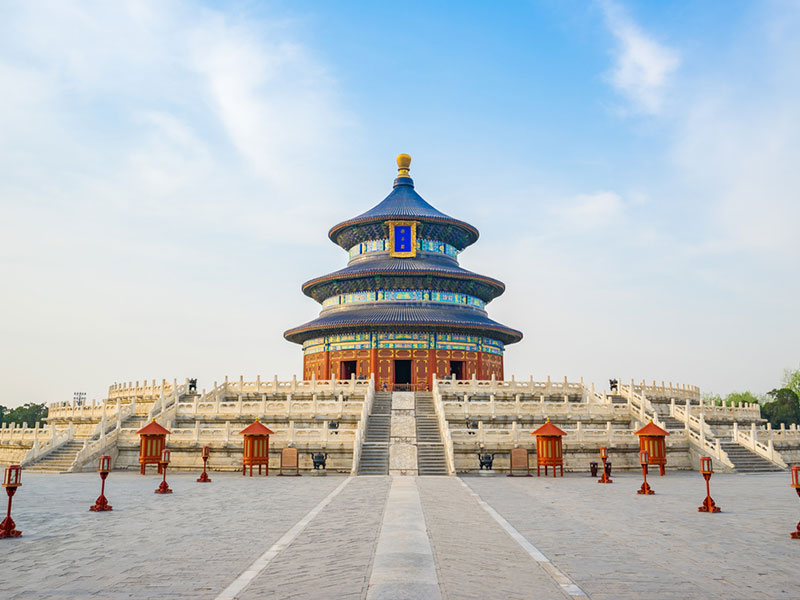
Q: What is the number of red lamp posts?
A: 8